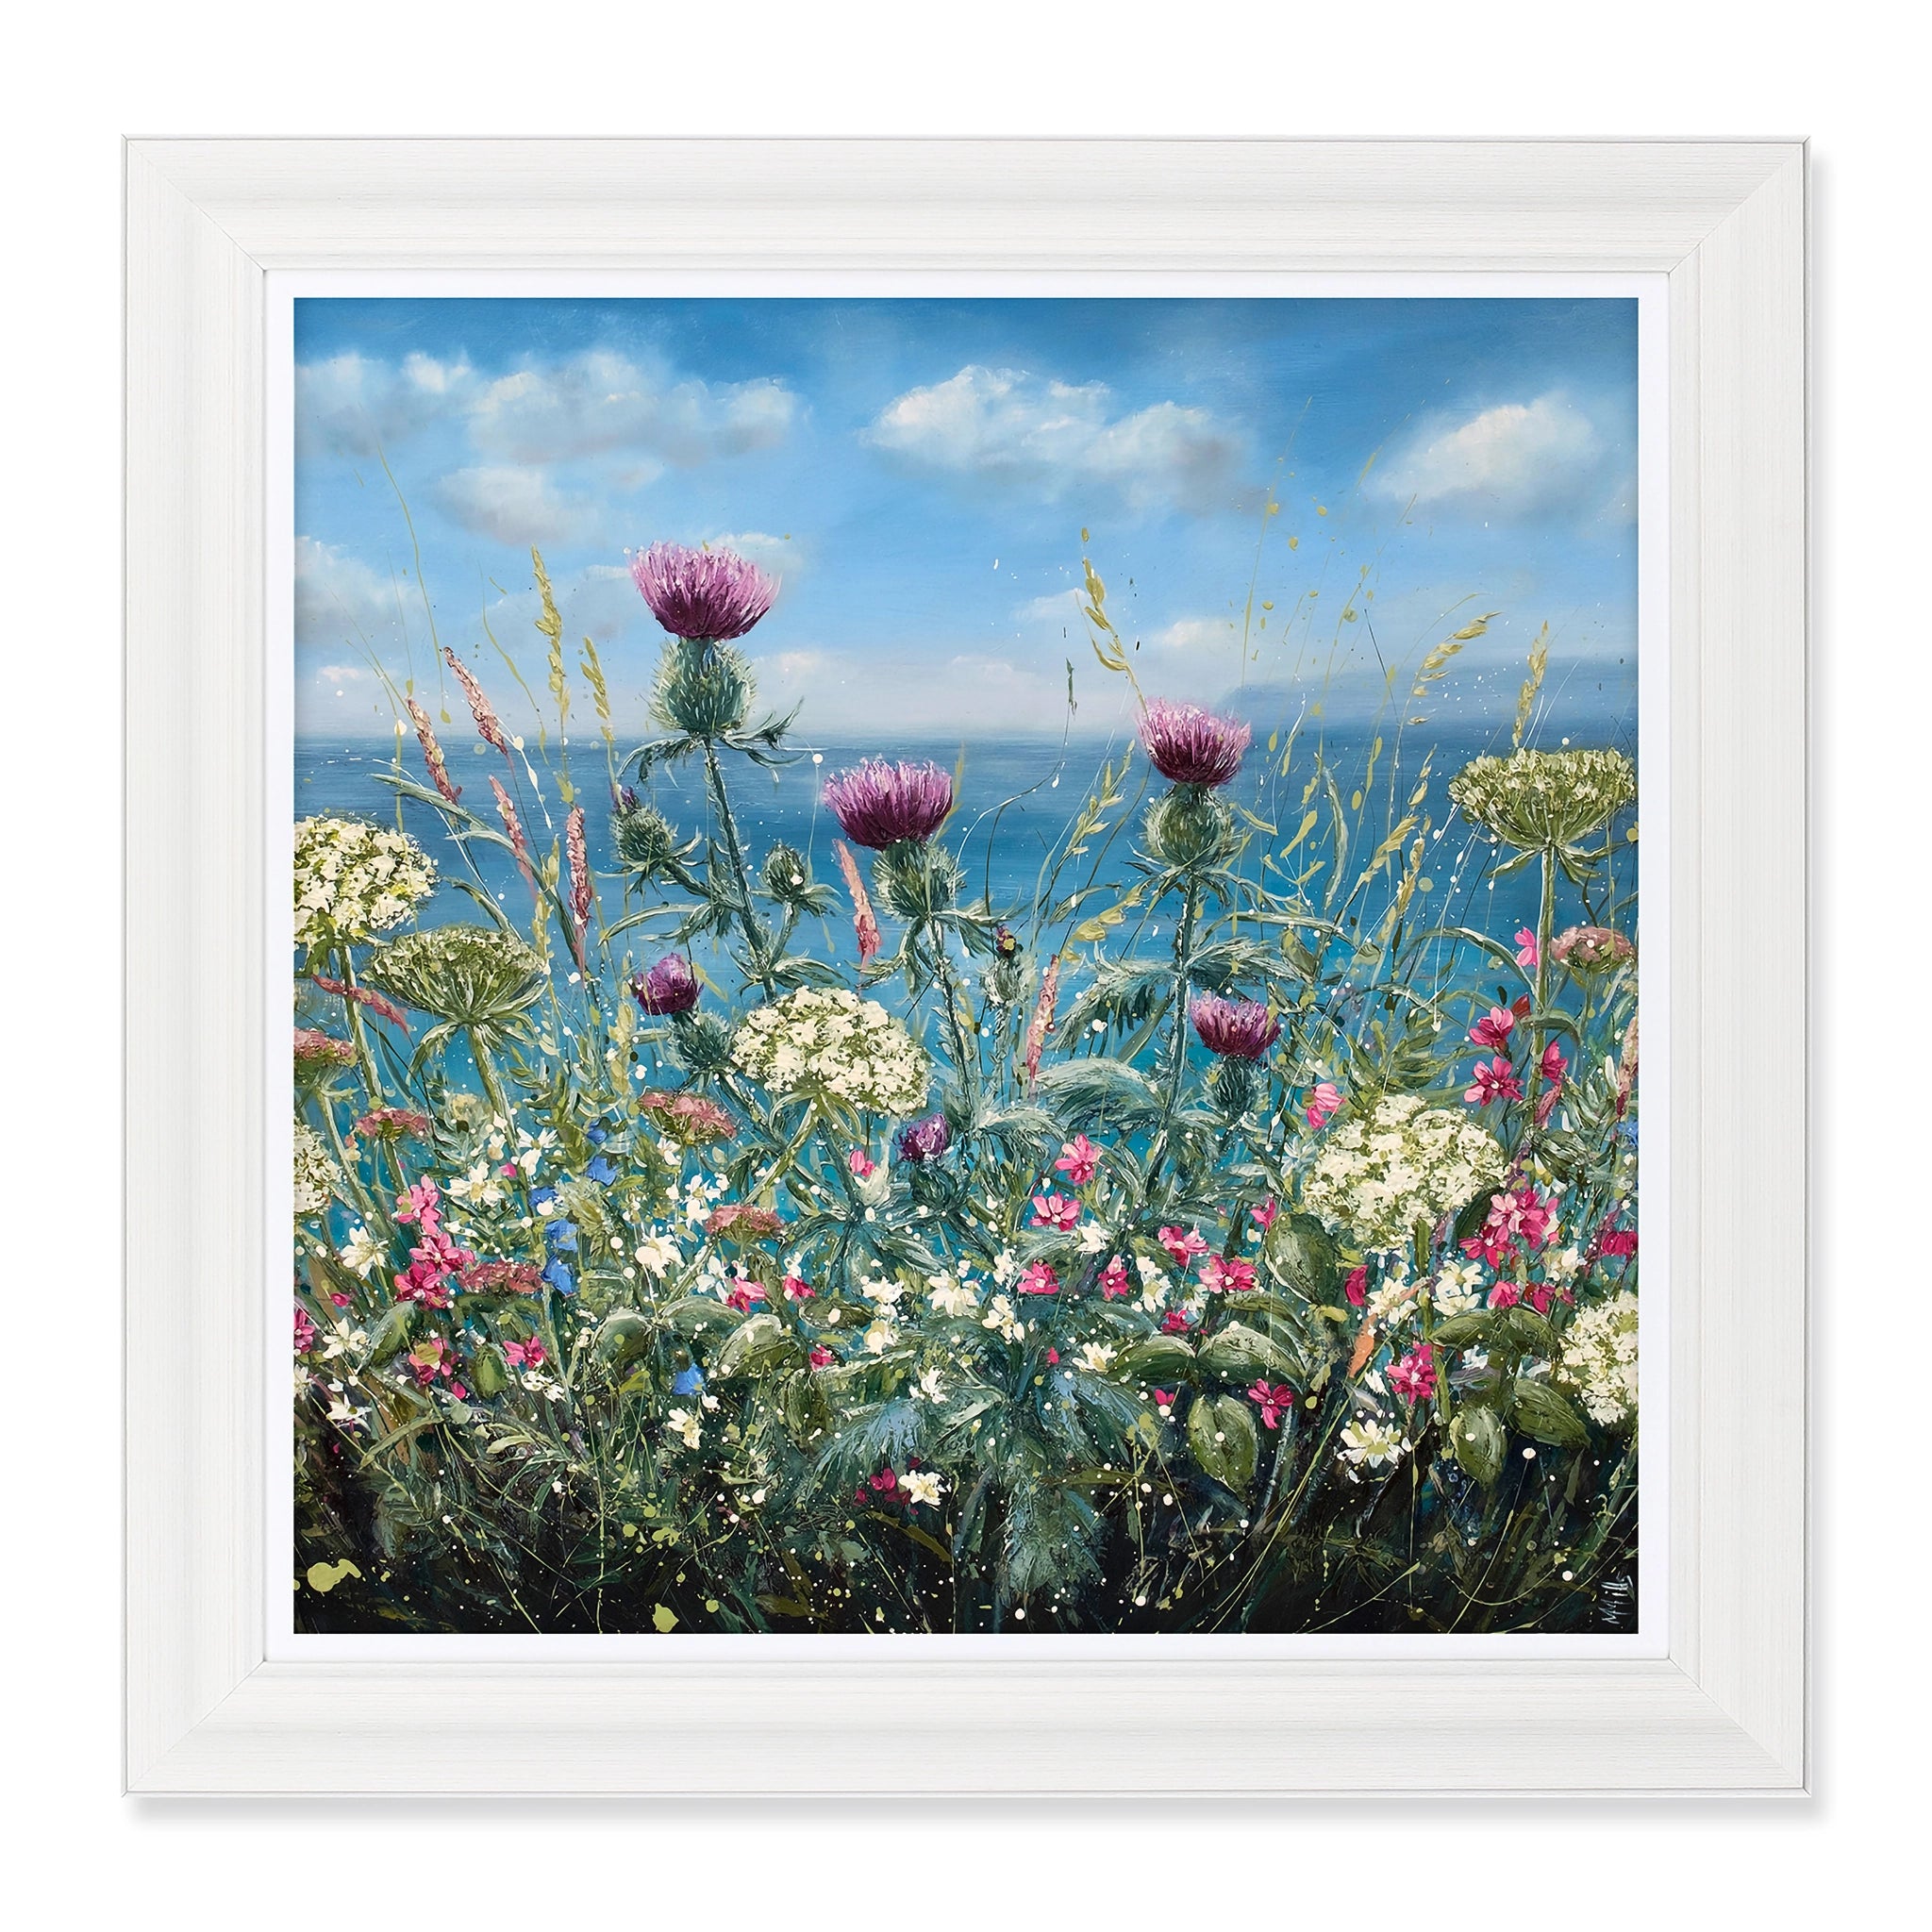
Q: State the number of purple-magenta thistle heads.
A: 6